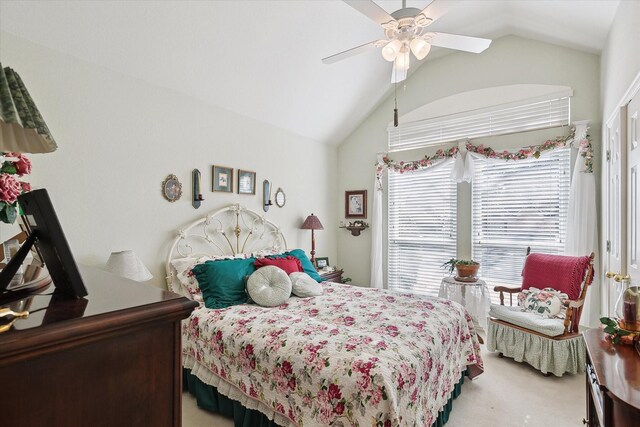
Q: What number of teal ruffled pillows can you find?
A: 2